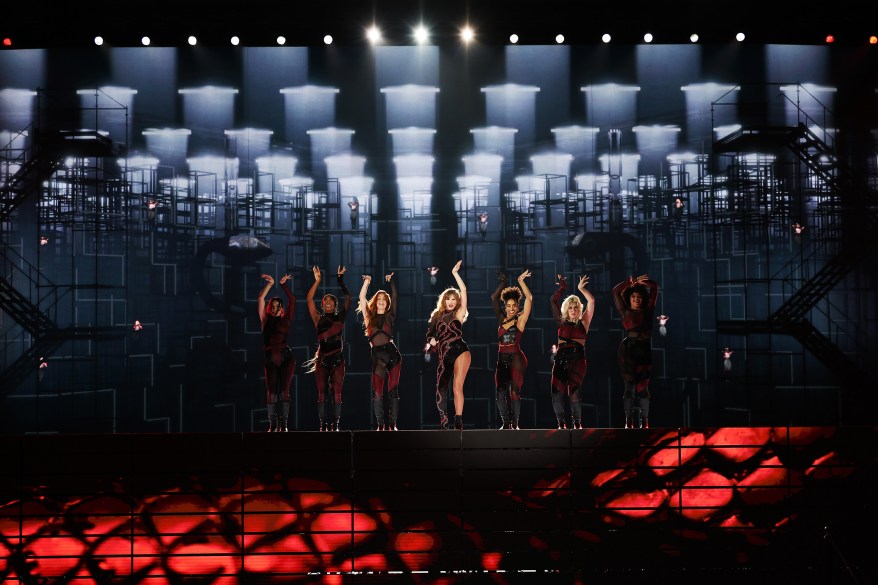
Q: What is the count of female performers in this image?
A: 7